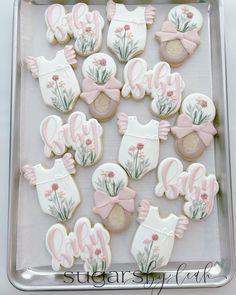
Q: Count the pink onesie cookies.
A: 5